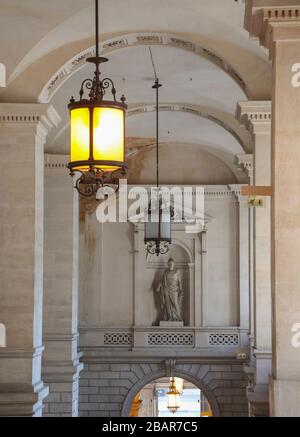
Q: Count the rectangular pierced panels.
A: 3